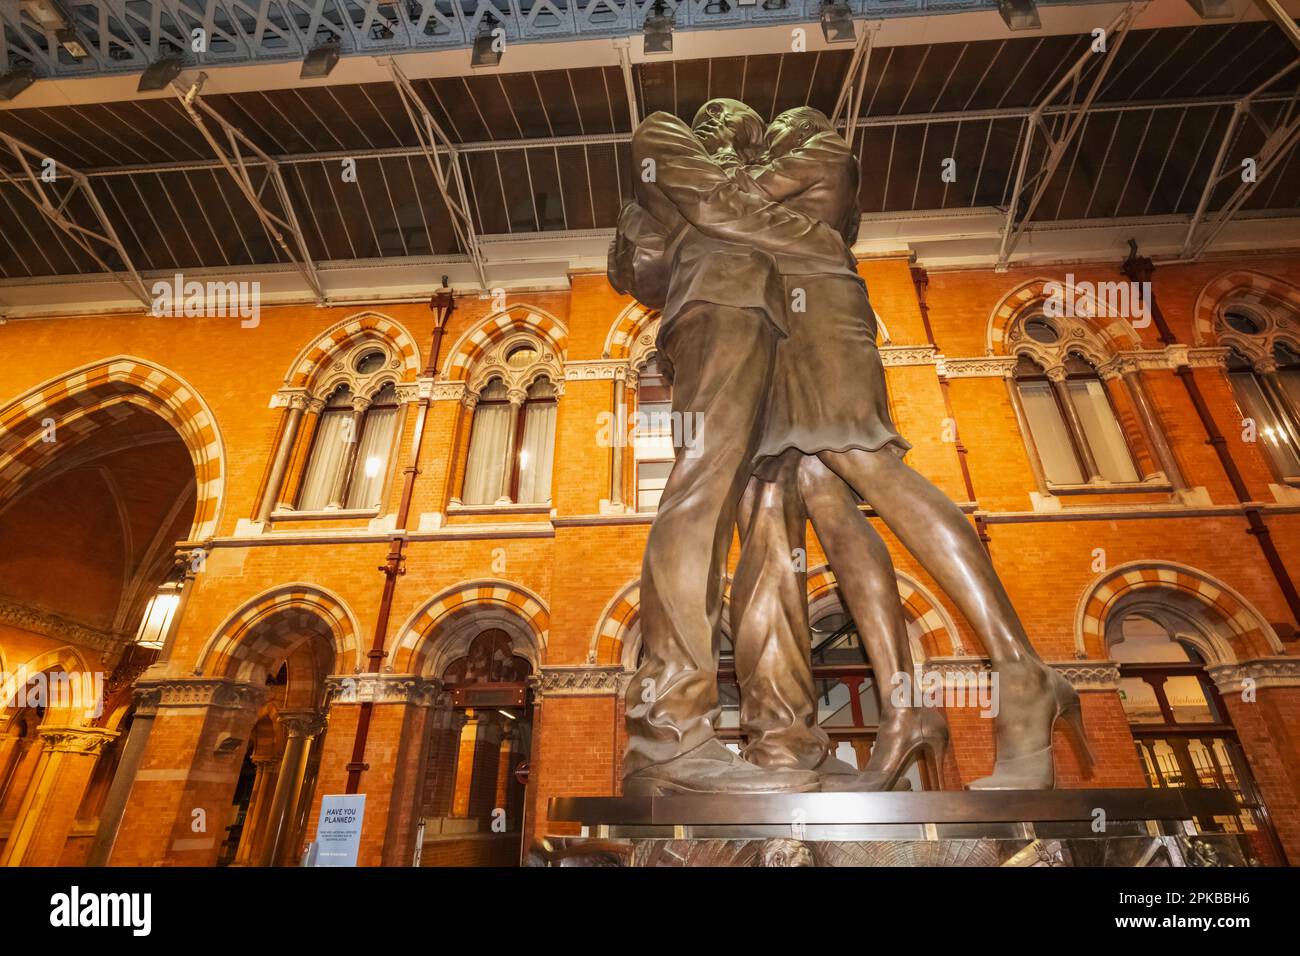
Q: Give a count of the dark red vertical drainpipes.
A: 3